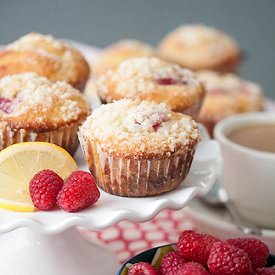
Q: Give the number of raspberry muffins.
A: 7